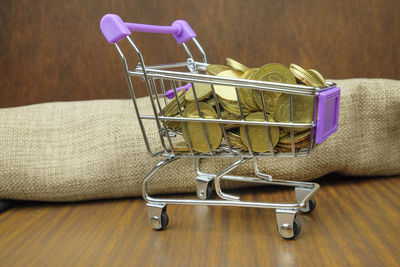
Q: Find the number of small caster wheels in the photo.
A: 4